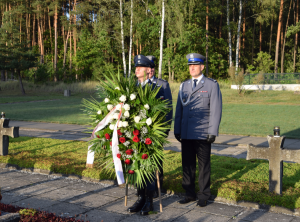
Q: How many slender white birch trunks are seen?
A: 5